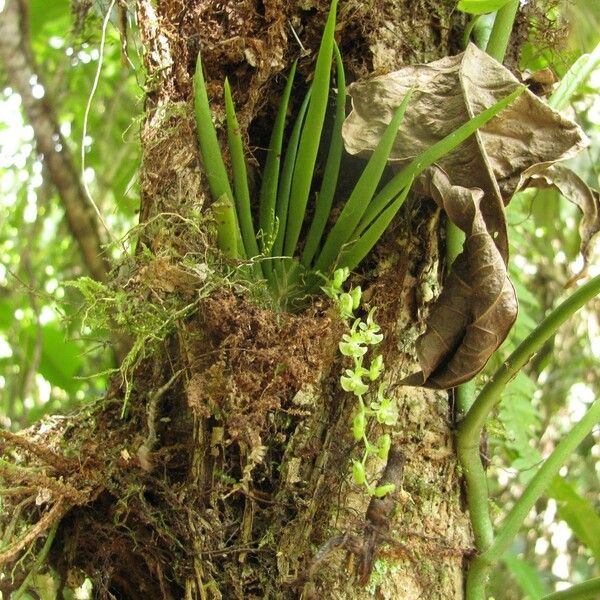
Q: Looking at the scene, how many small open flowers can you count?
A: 4